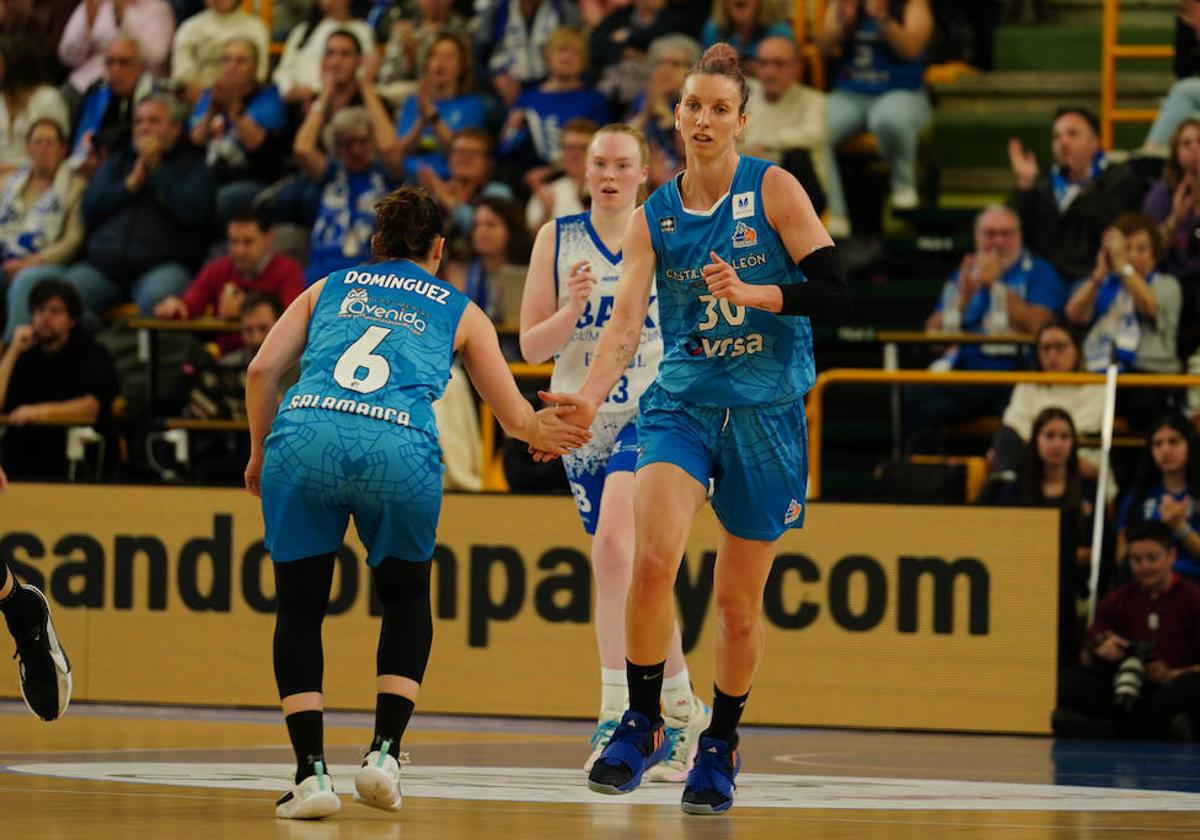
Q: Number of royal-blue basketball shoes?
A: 2